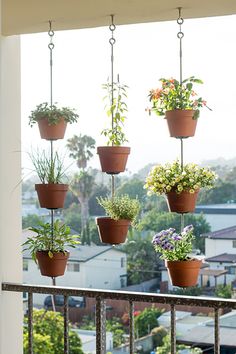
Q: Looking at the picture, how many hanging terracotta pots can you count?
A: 8